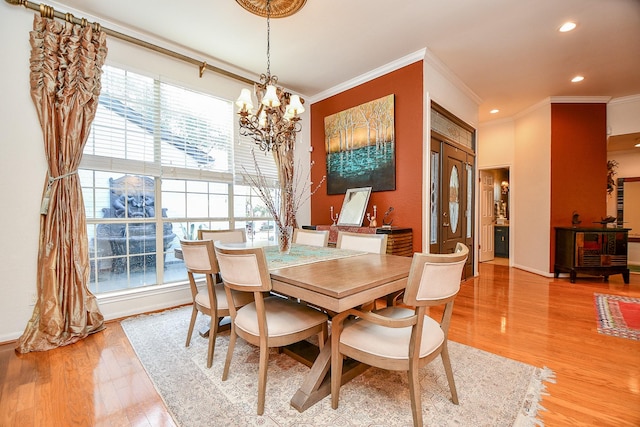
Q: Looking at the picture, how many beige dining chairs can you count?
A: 6